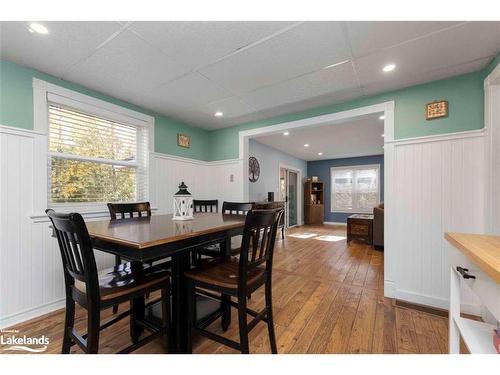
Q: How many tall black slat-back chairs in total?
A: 5